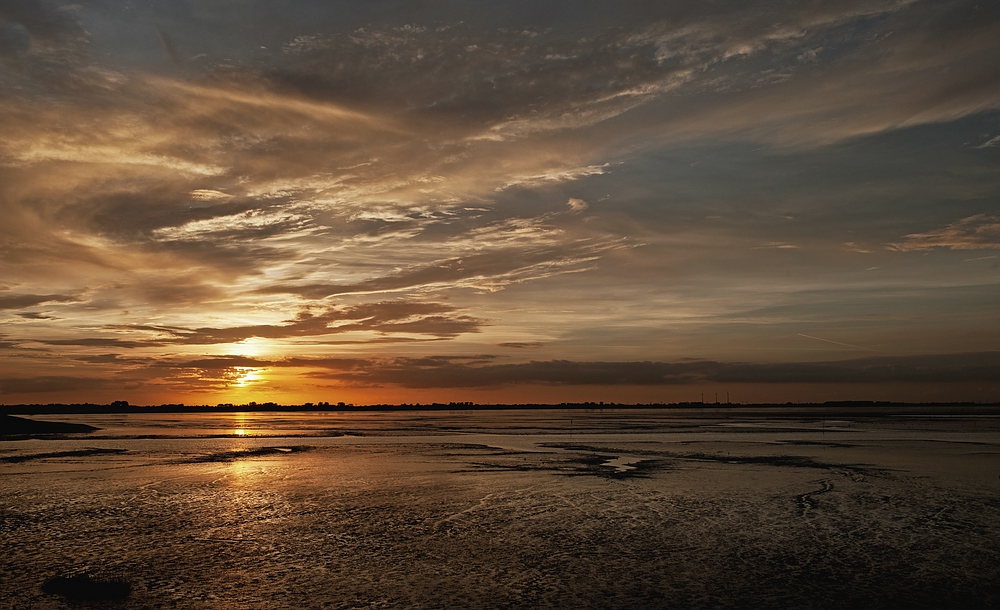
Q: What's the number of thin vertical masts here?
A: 3